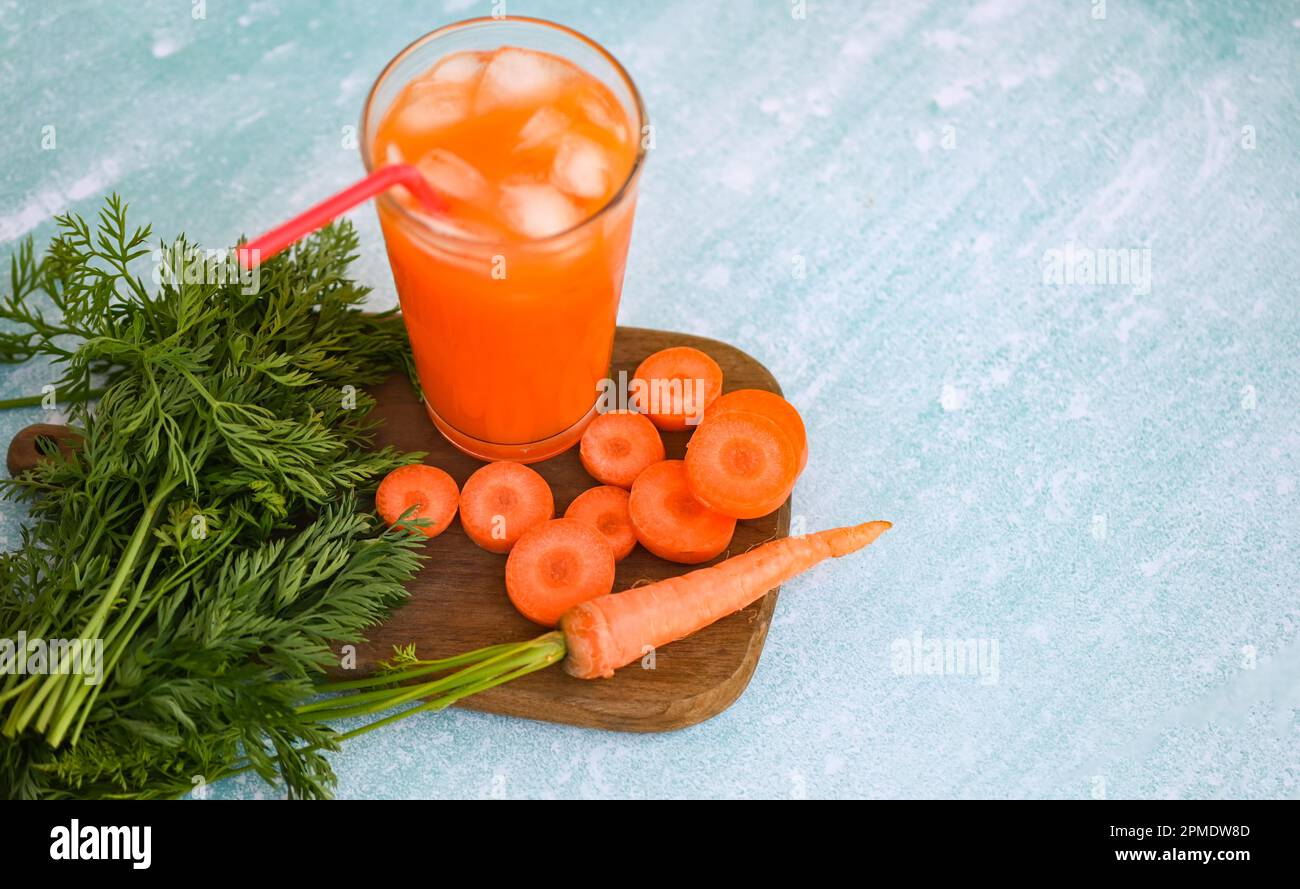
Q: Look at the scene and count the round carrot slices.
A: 9